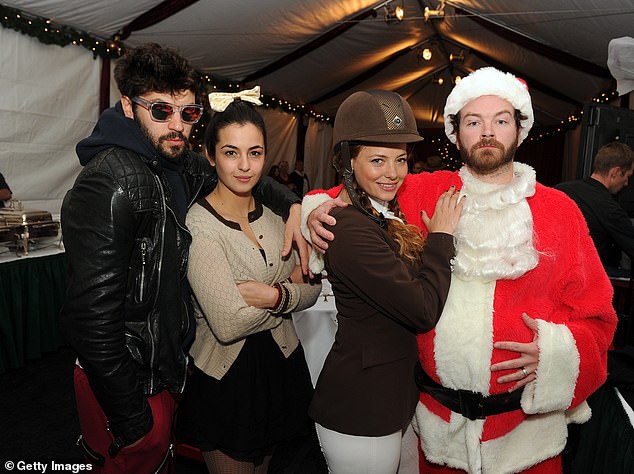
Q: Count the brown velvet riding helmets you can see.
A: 1